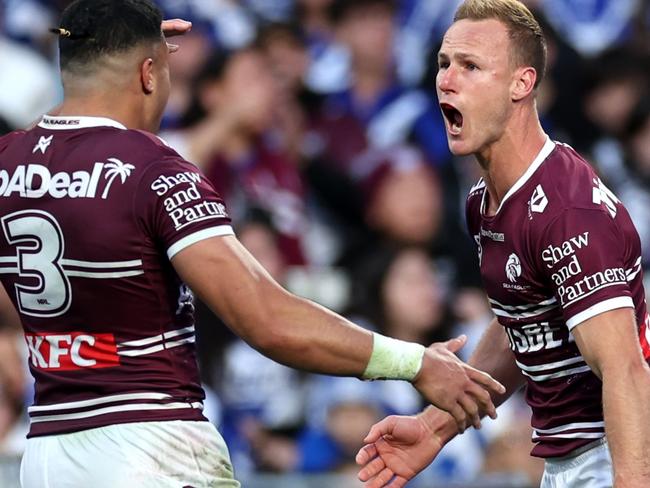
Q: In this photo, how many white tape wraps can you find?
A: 1